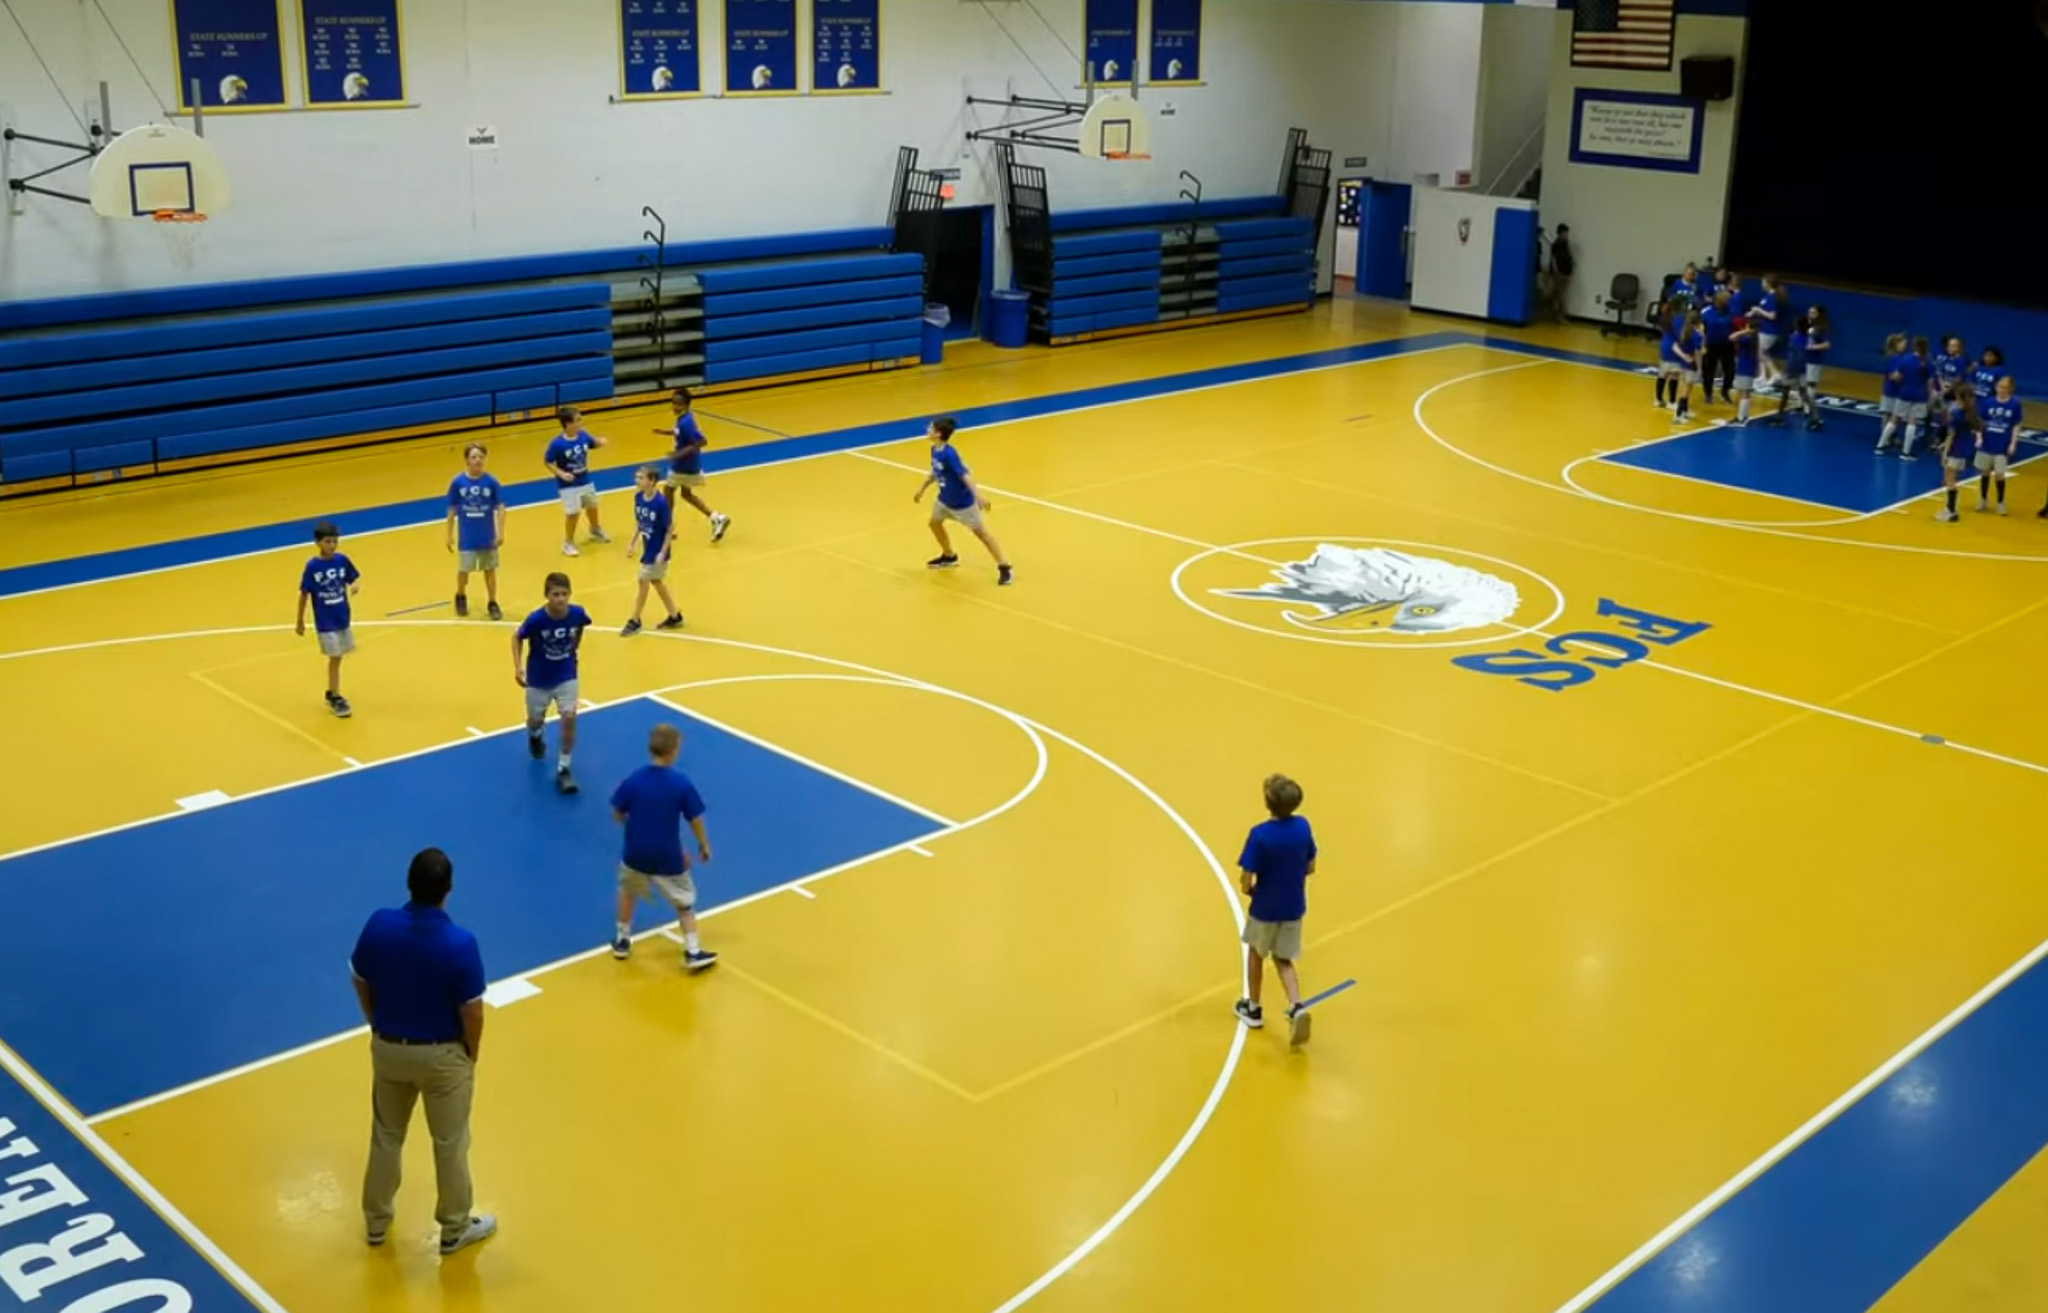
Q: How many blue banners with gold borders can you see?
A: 7